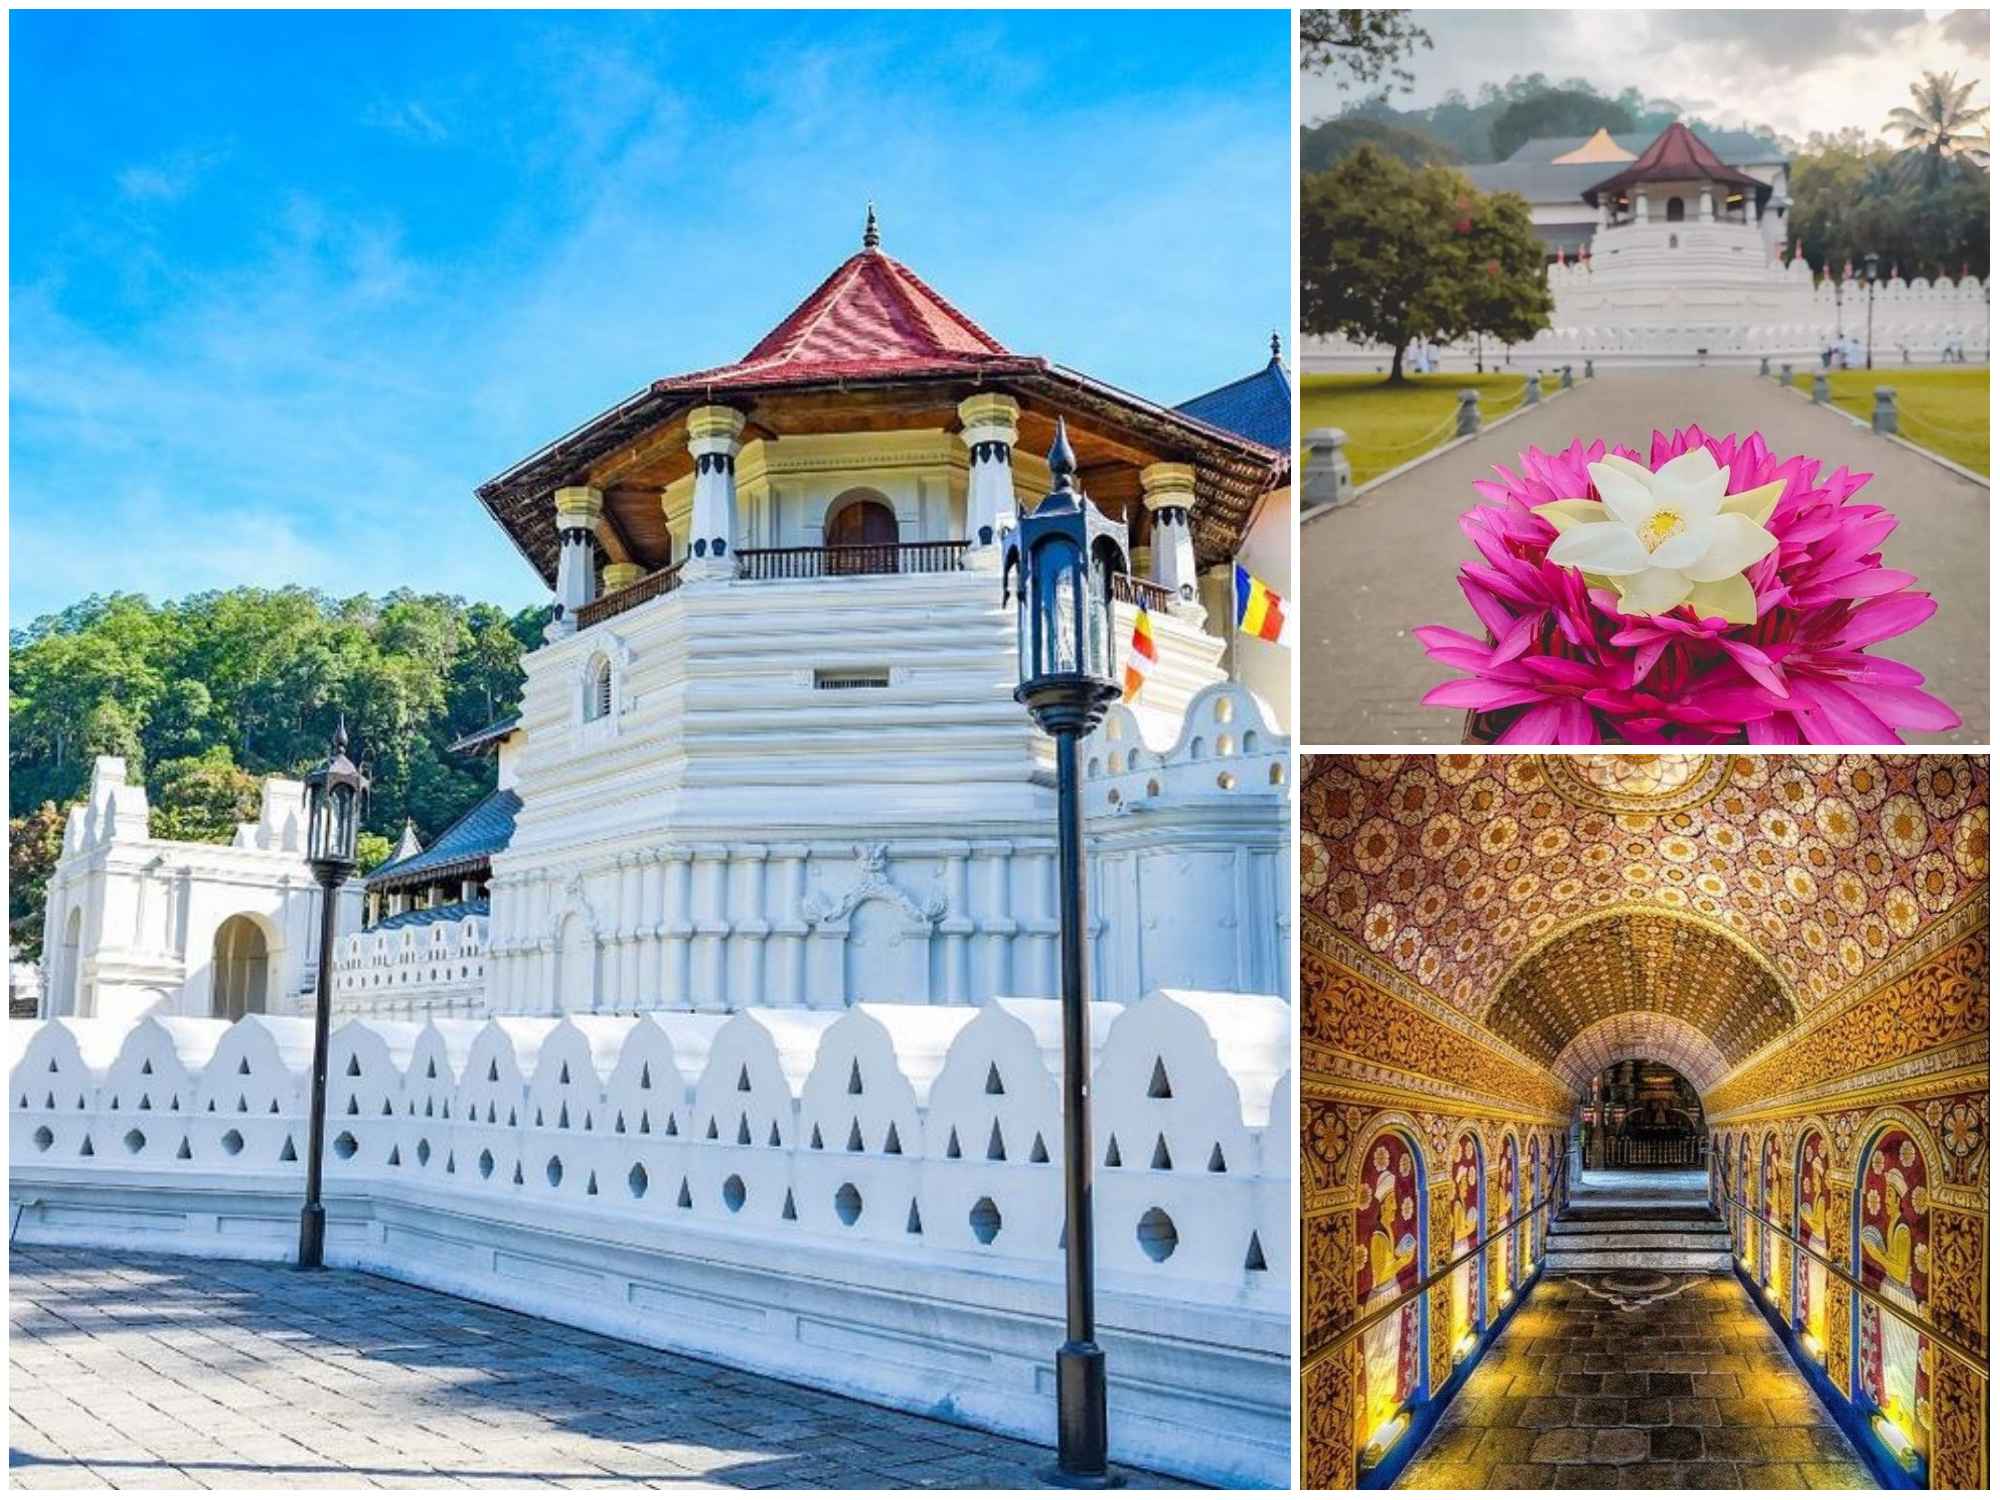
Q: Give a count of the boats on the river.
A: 0